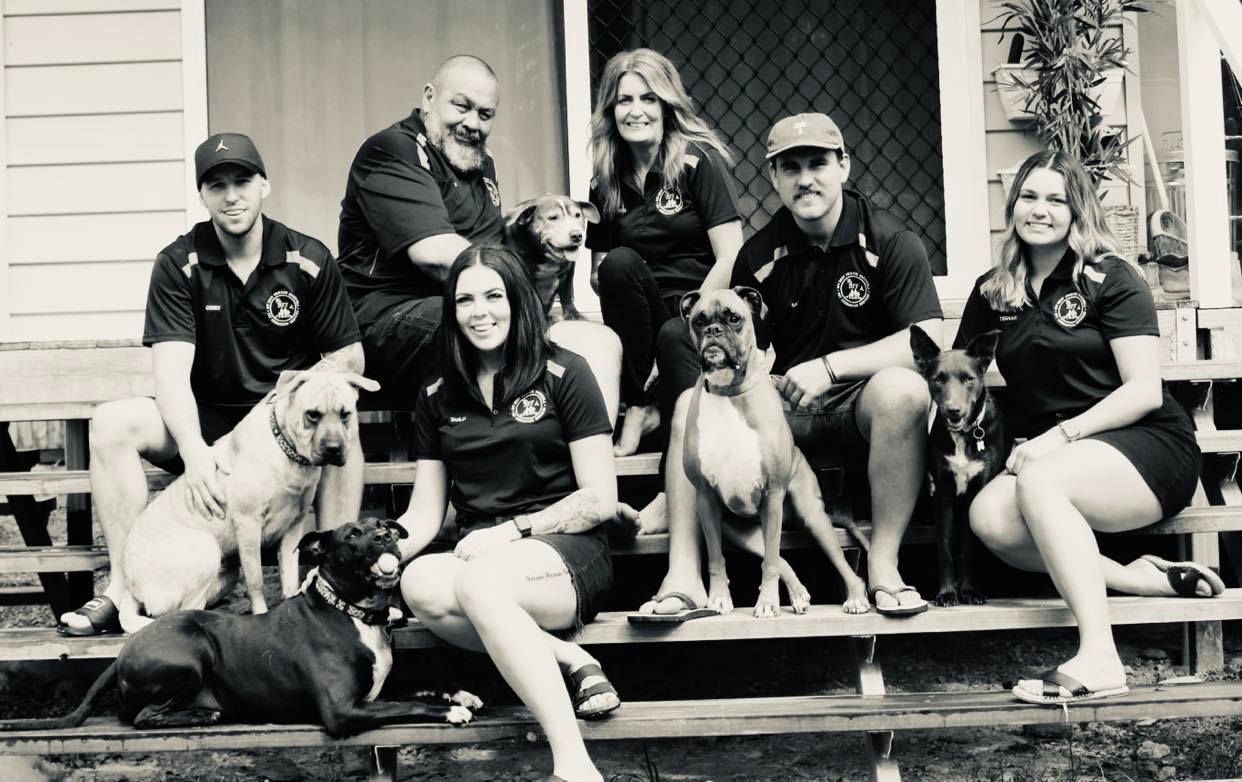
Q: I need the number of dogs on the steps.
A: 5